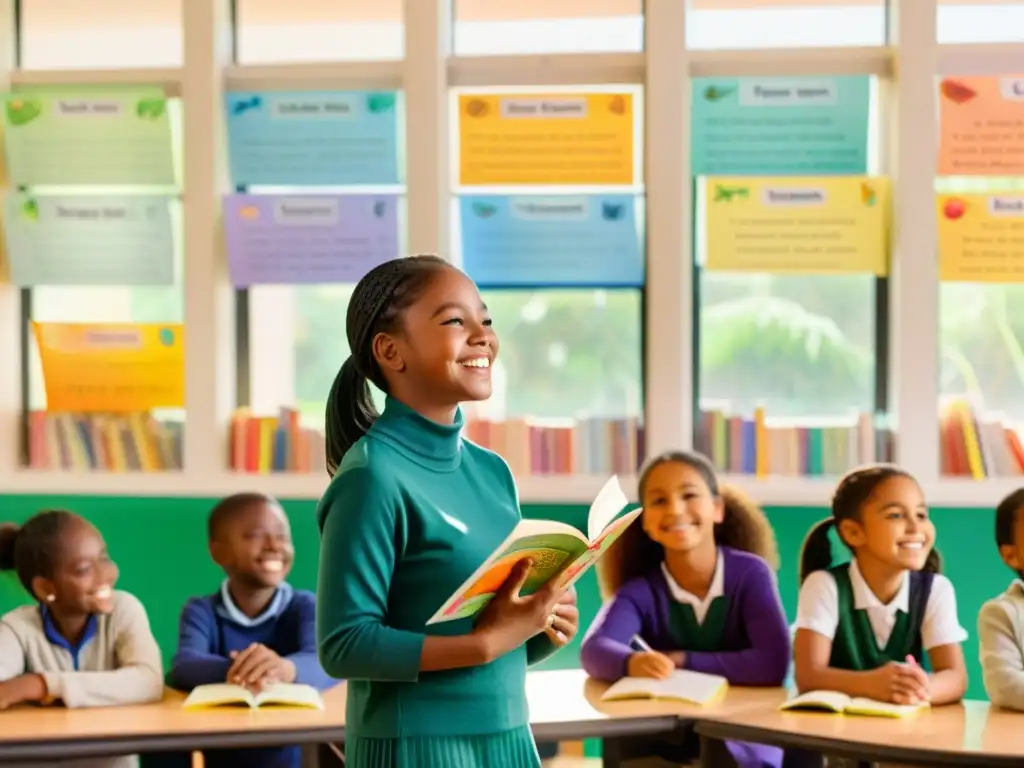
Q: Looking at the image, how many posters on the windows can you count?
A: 11